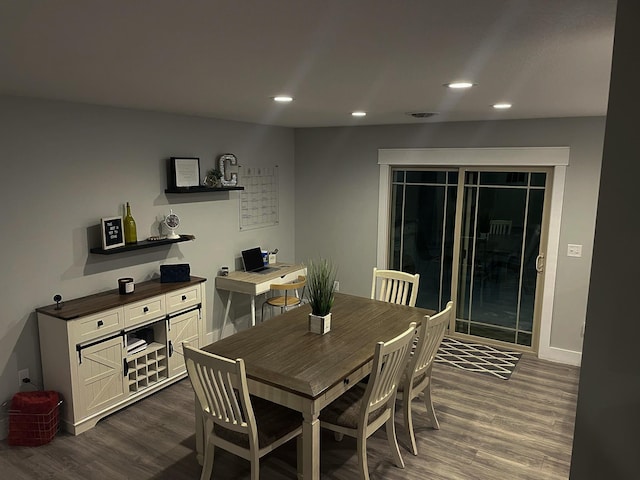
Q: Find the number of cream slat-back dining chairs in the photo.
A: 4